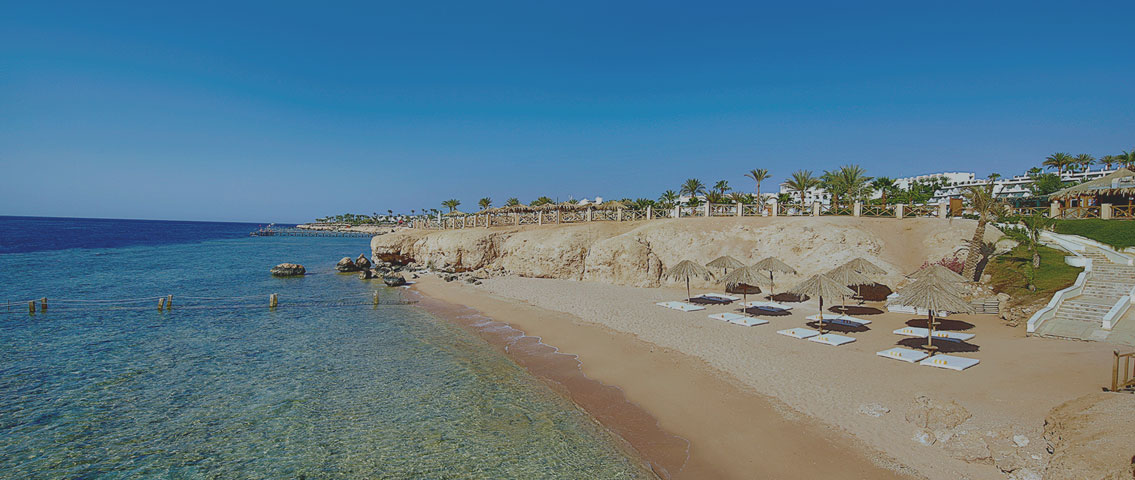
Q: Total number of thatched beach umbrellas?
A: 10